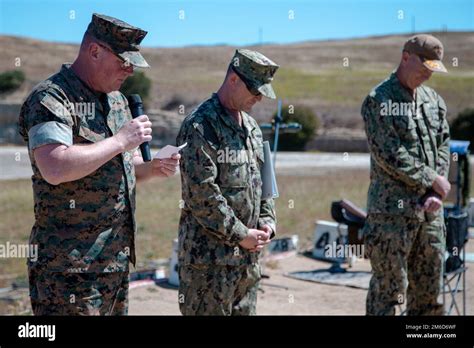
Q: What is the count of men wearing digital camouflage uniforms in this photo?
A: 3